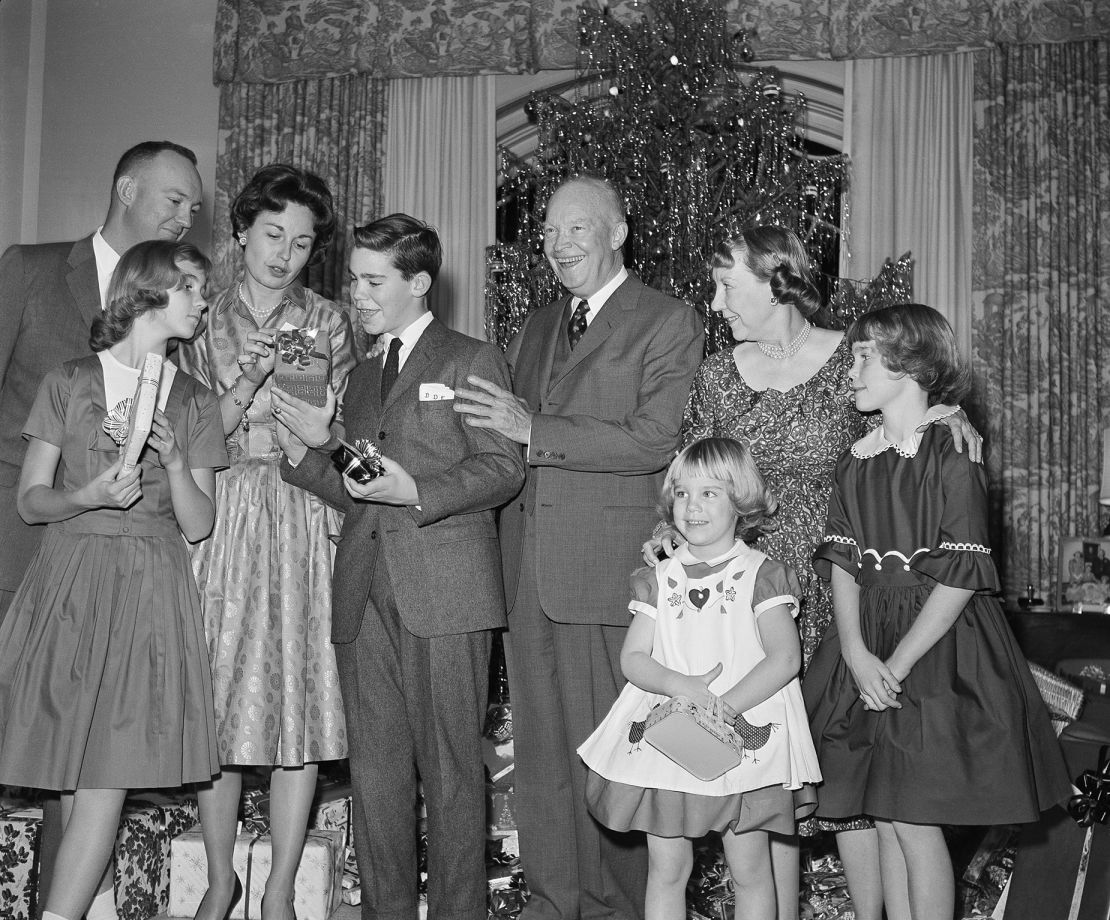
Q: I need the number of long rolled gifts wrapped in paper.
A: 1